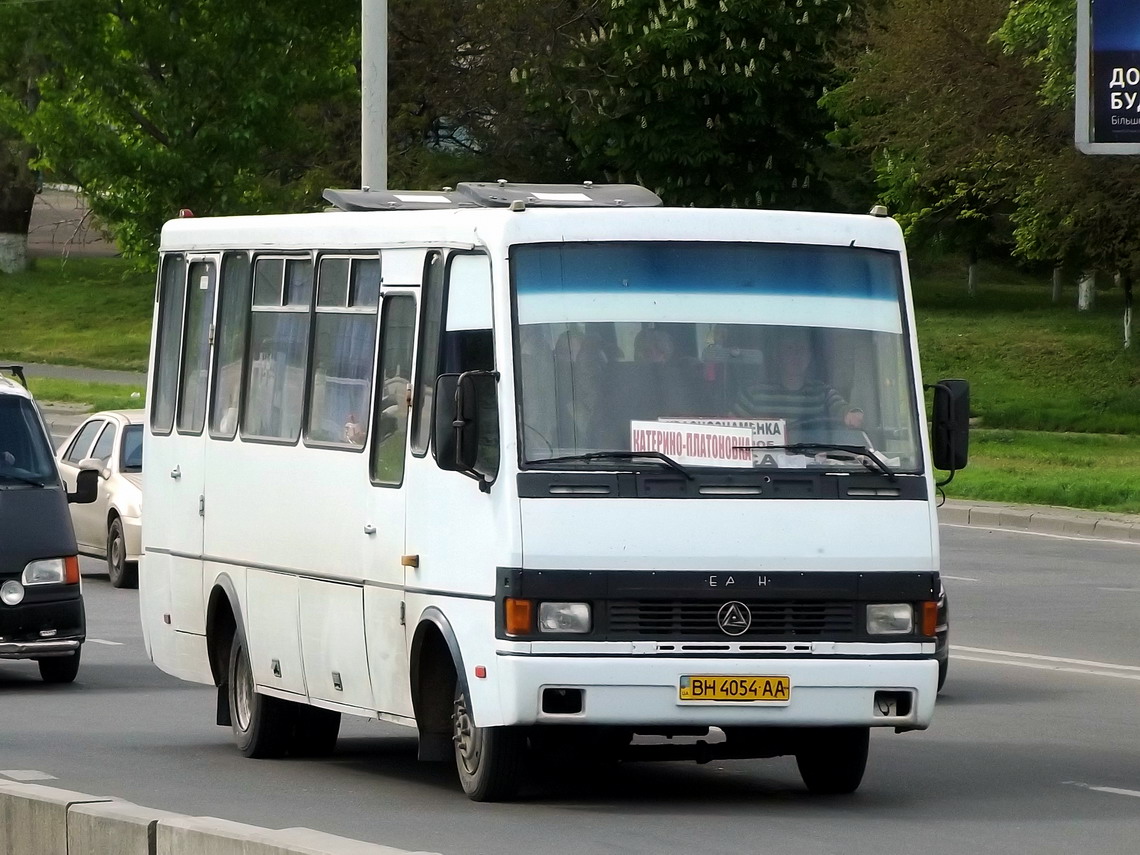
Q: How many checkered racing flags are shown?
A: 0